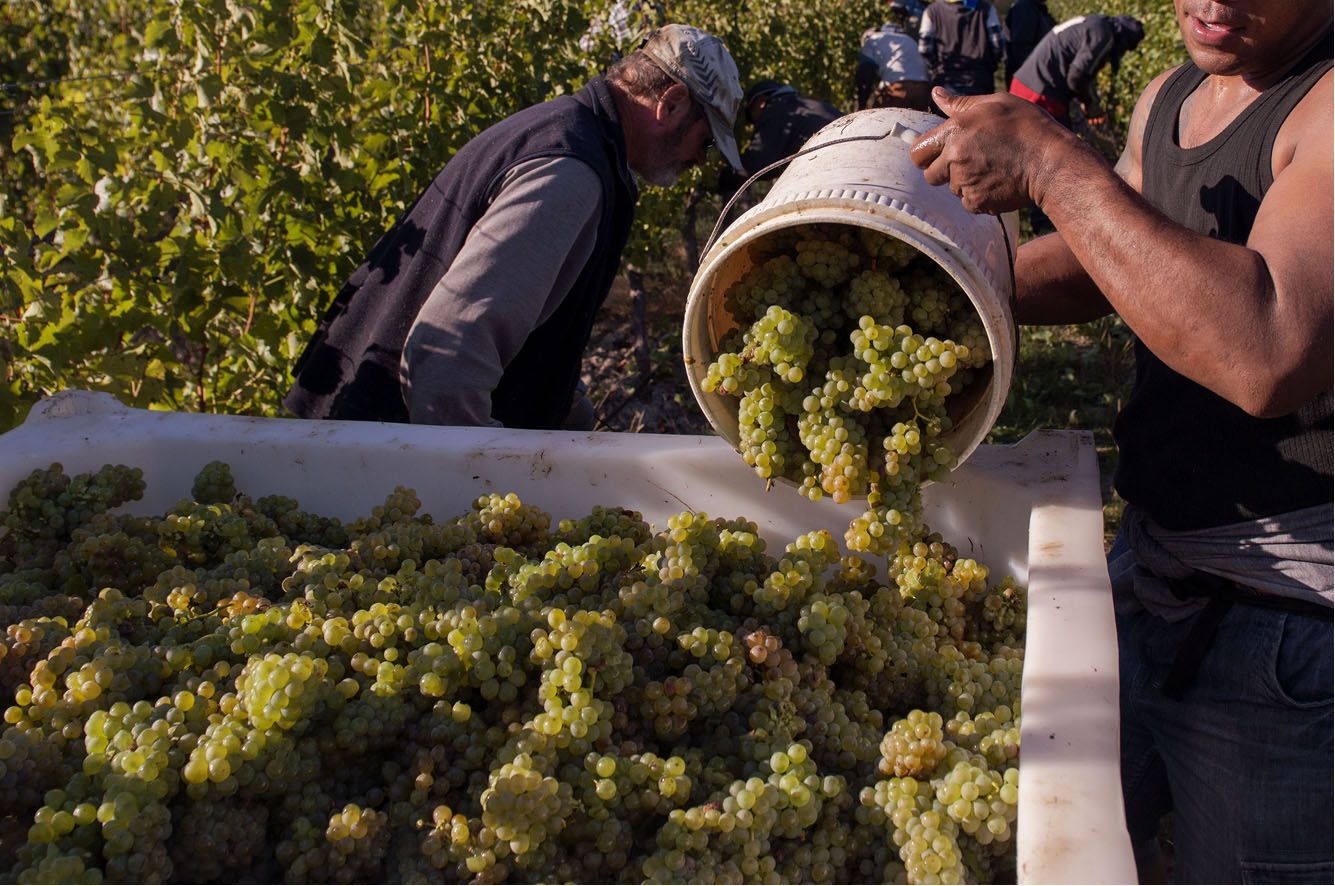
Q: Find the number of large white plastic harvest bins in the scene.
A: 1